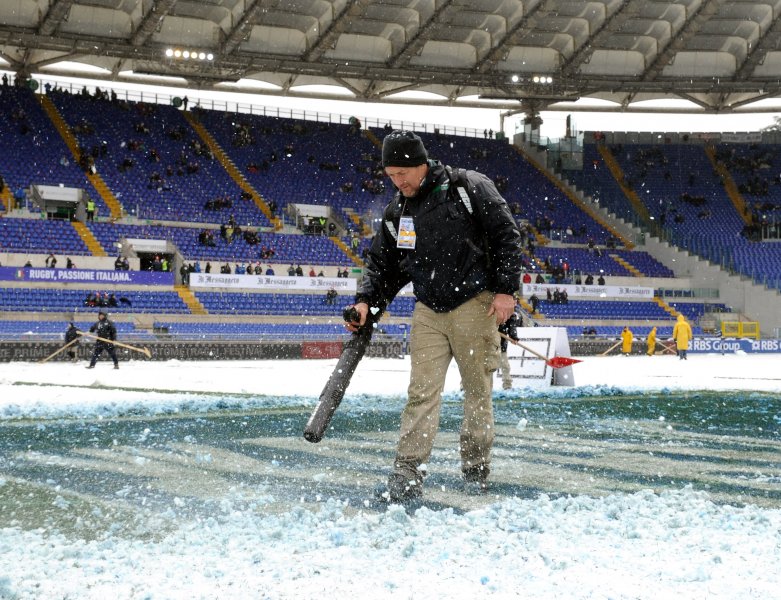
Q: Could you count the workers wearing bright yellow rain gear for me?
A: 3